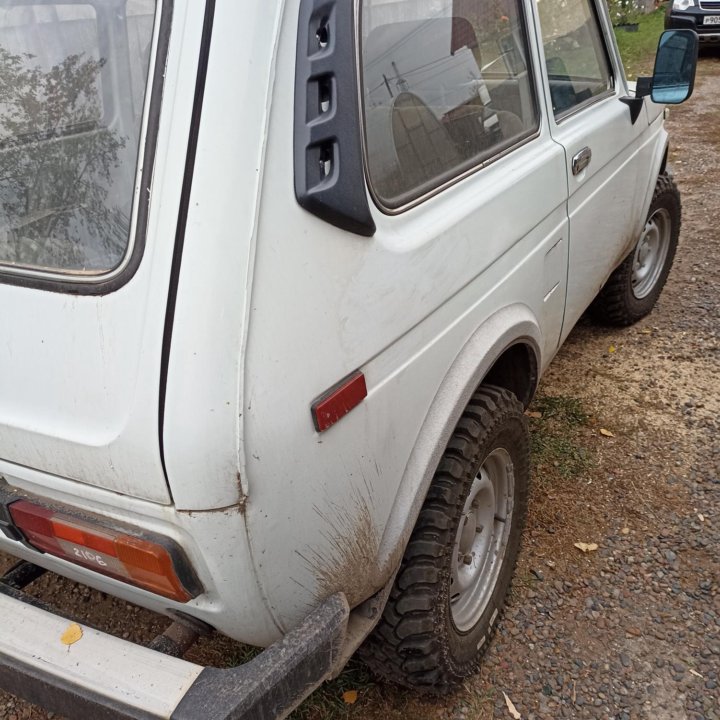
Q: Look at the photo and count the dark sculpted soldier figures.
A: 0